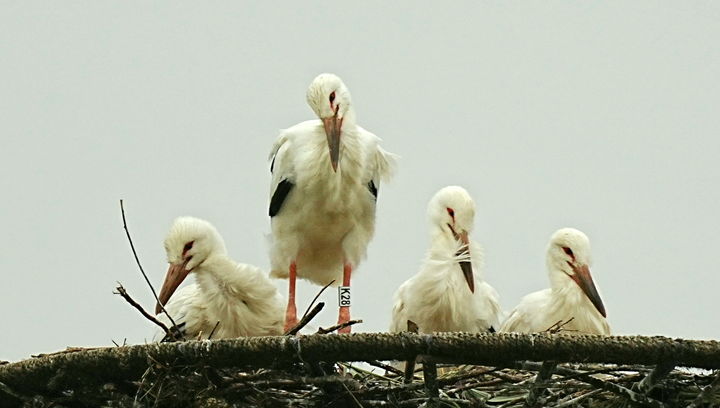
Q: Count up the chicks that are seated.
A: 3